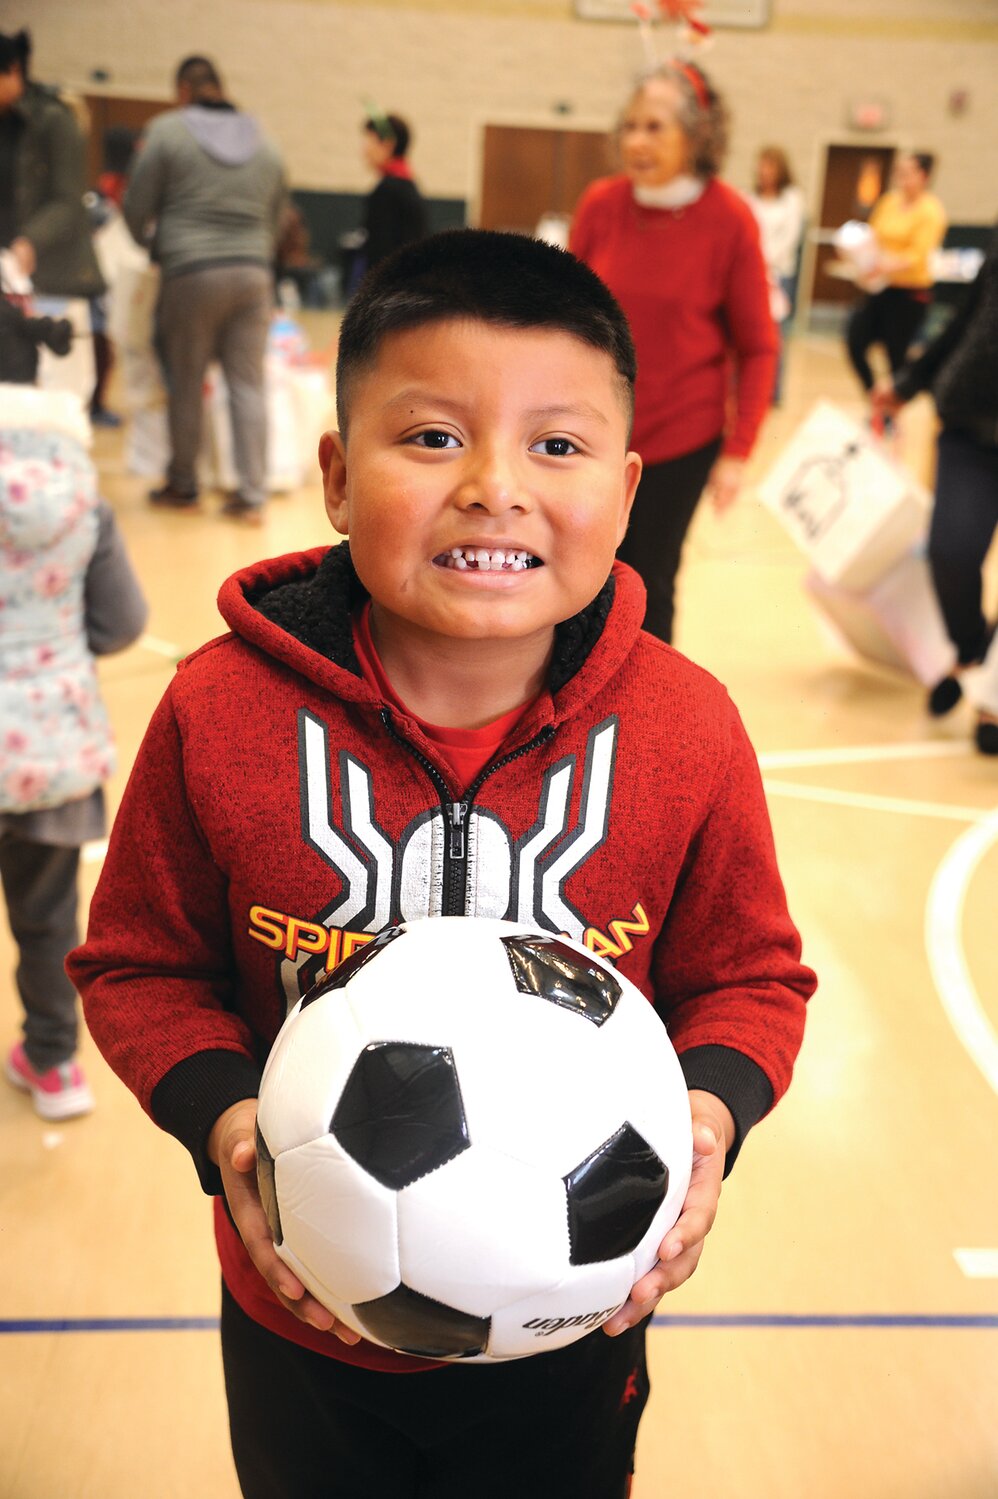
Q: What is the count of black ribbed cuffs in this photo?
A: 2